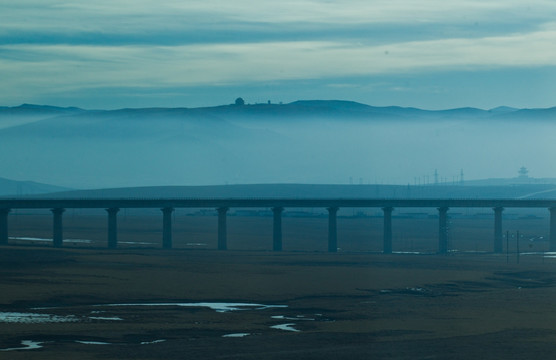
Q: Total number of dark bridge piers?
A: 11